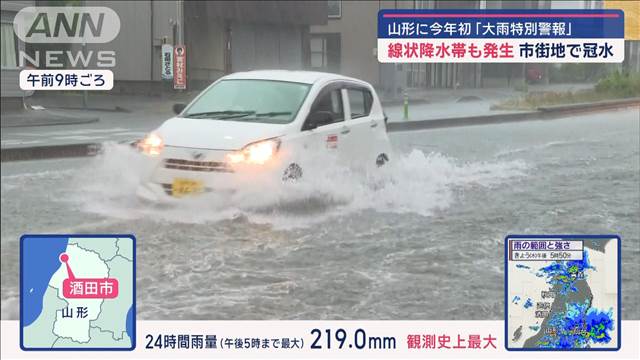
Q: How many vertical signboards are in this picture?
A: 2